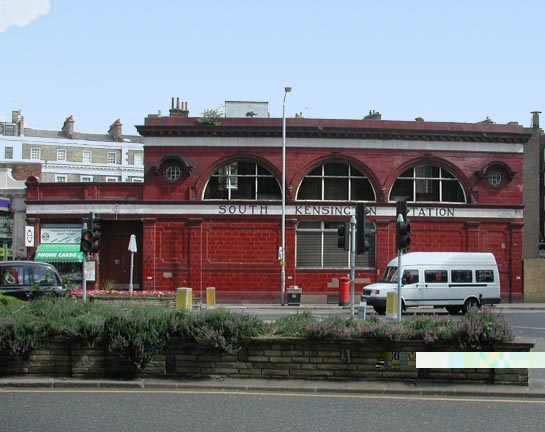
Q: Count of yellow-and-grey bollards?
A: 3